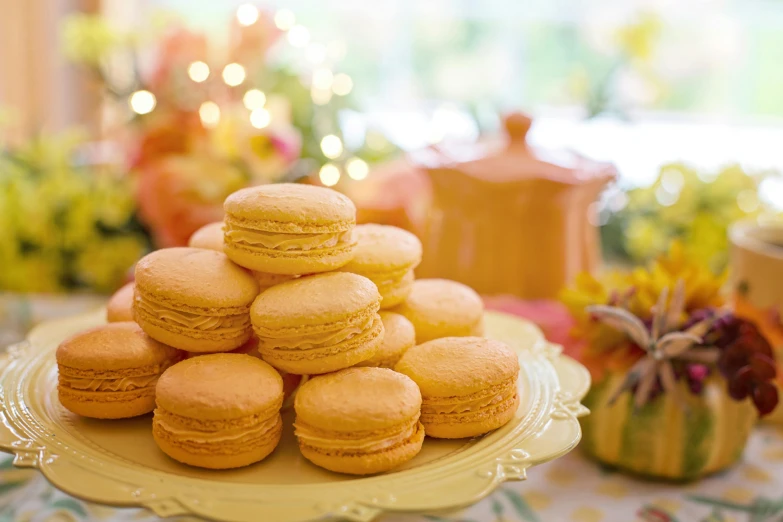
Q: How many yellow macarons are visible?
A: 12